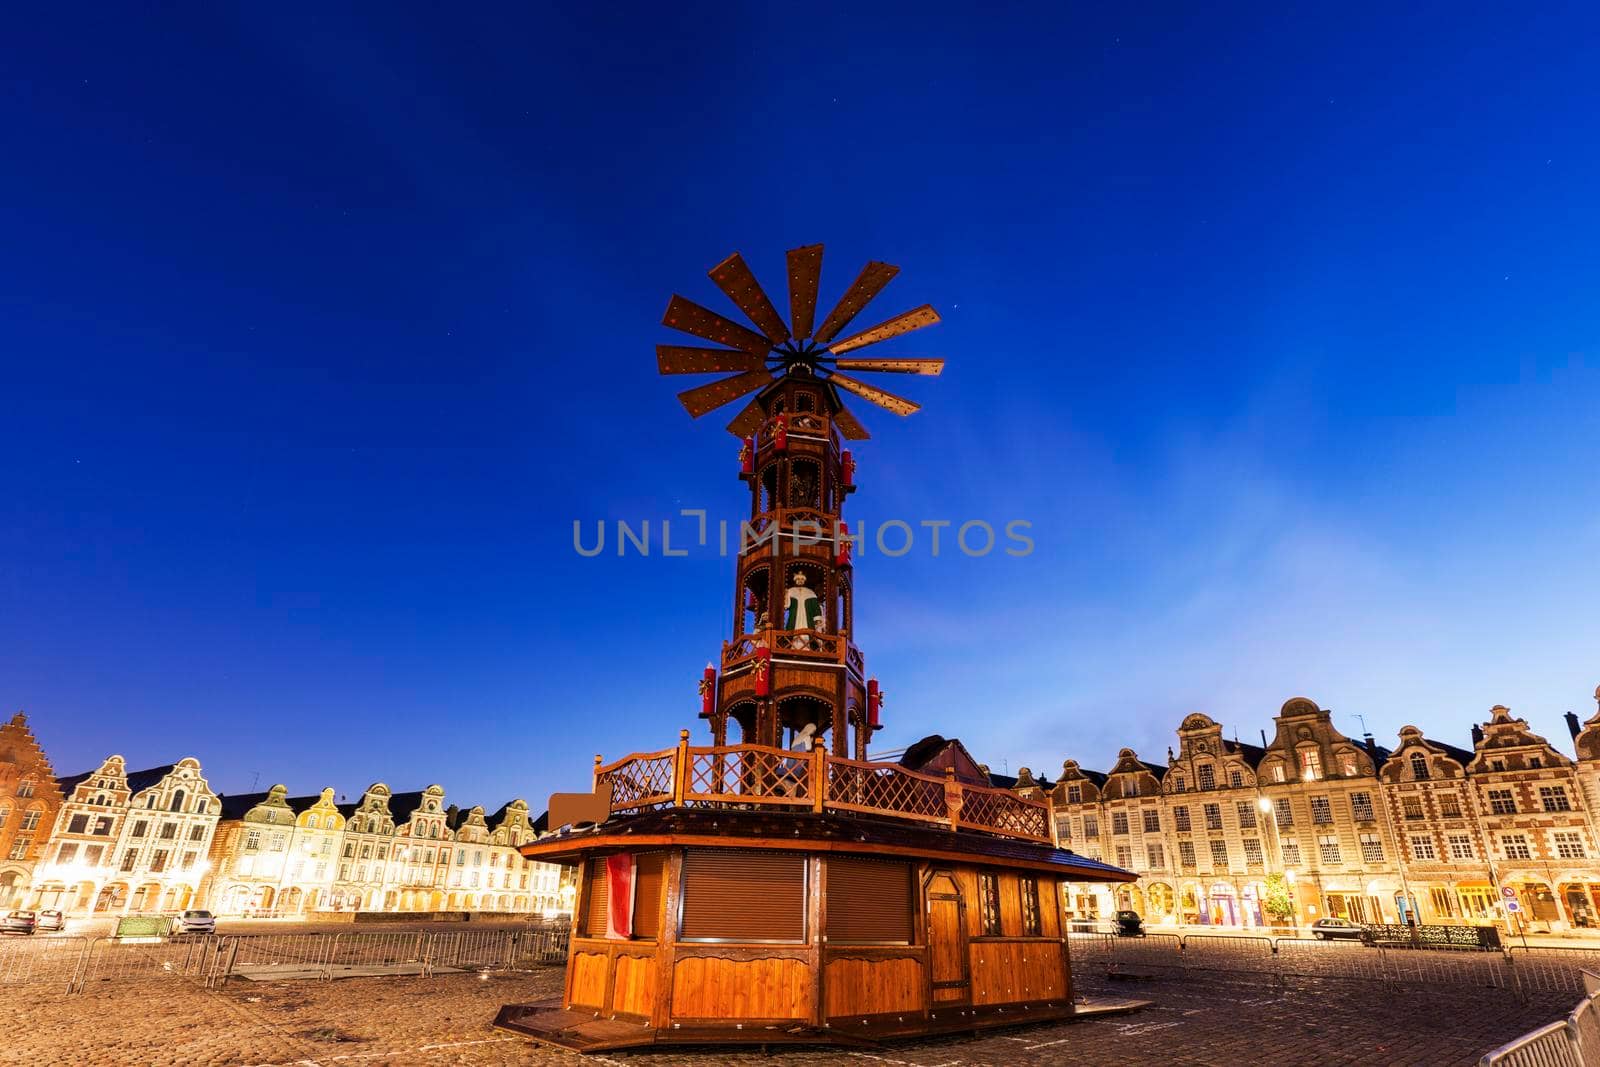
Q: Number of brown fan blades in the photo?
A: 11